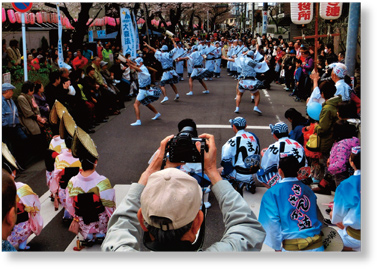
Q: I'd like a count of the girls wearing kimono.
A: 4